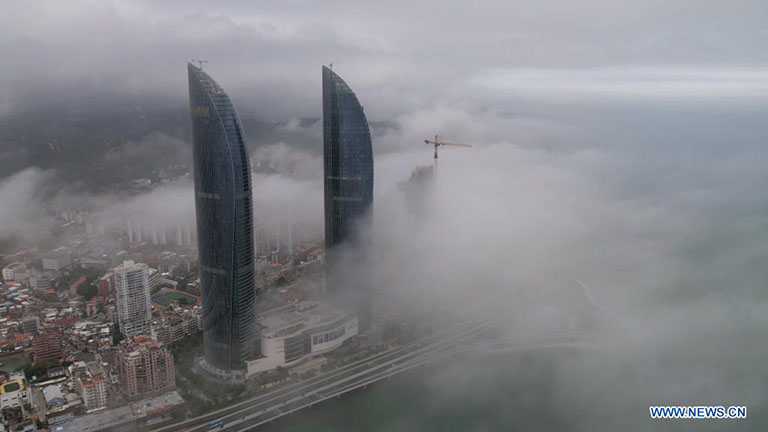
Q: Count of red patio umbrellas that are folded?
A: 0